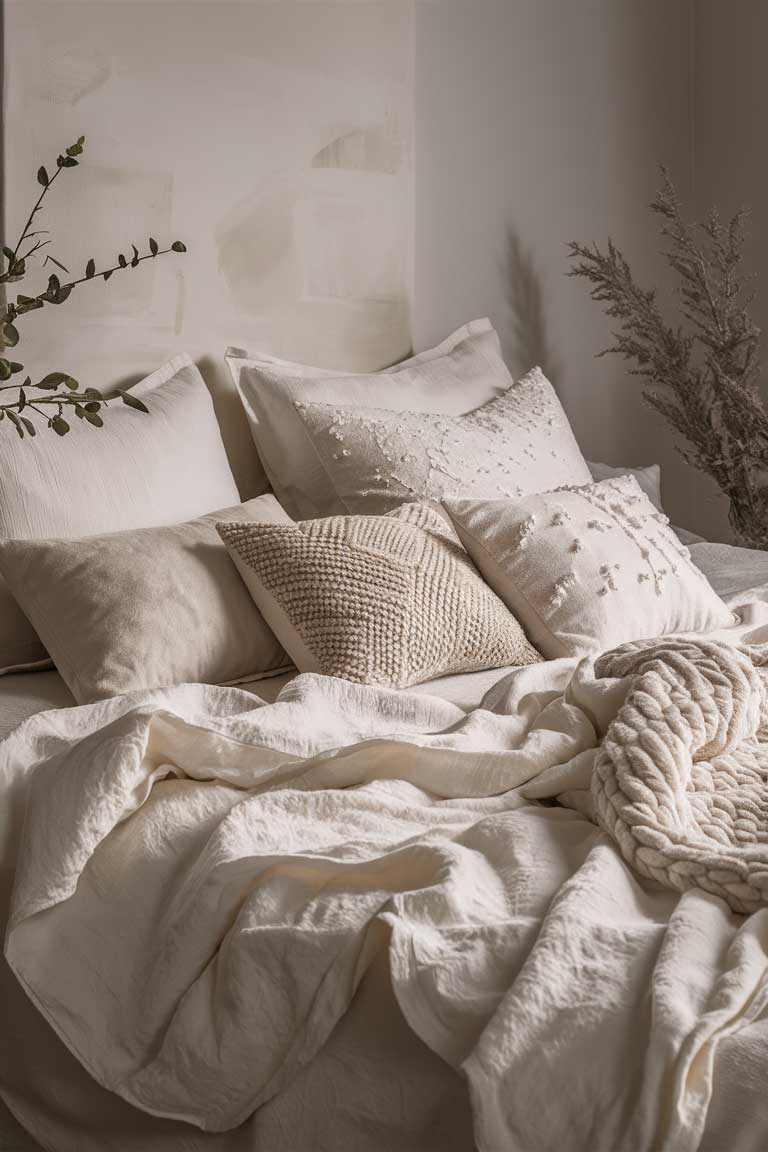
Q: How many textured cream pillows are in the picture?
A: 3